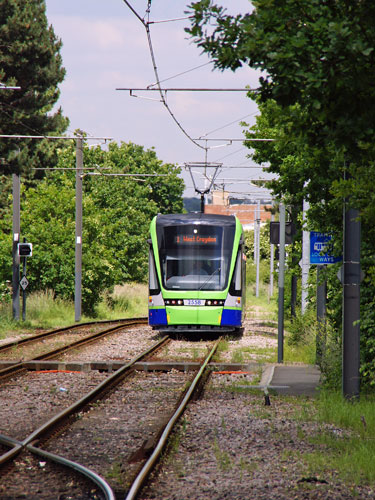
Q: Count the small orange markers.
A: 2